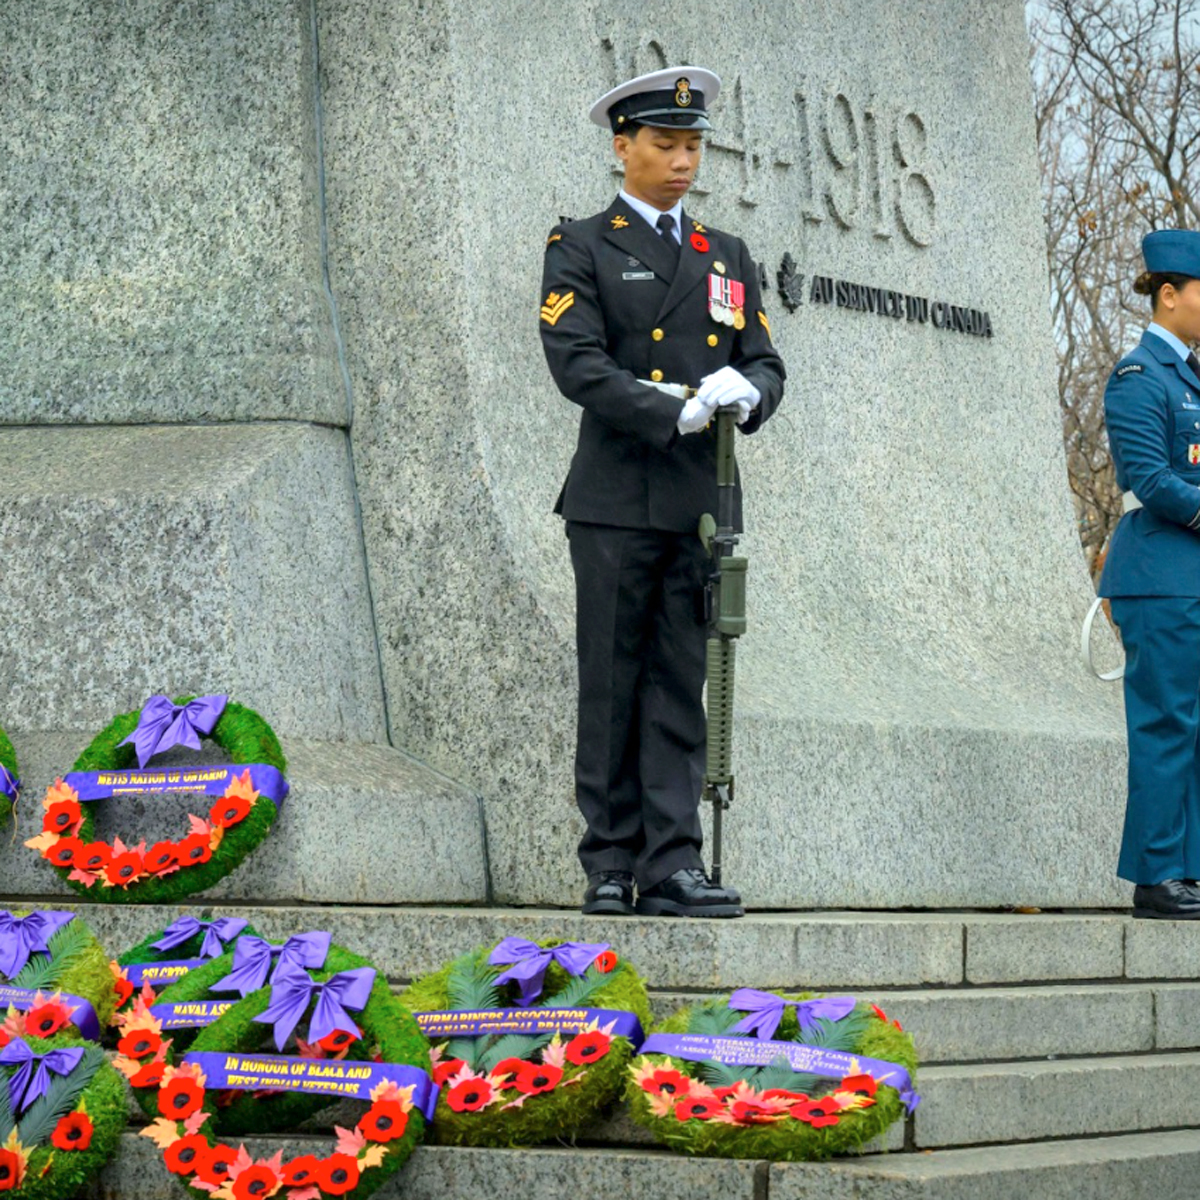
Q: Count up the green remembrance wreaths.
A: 9